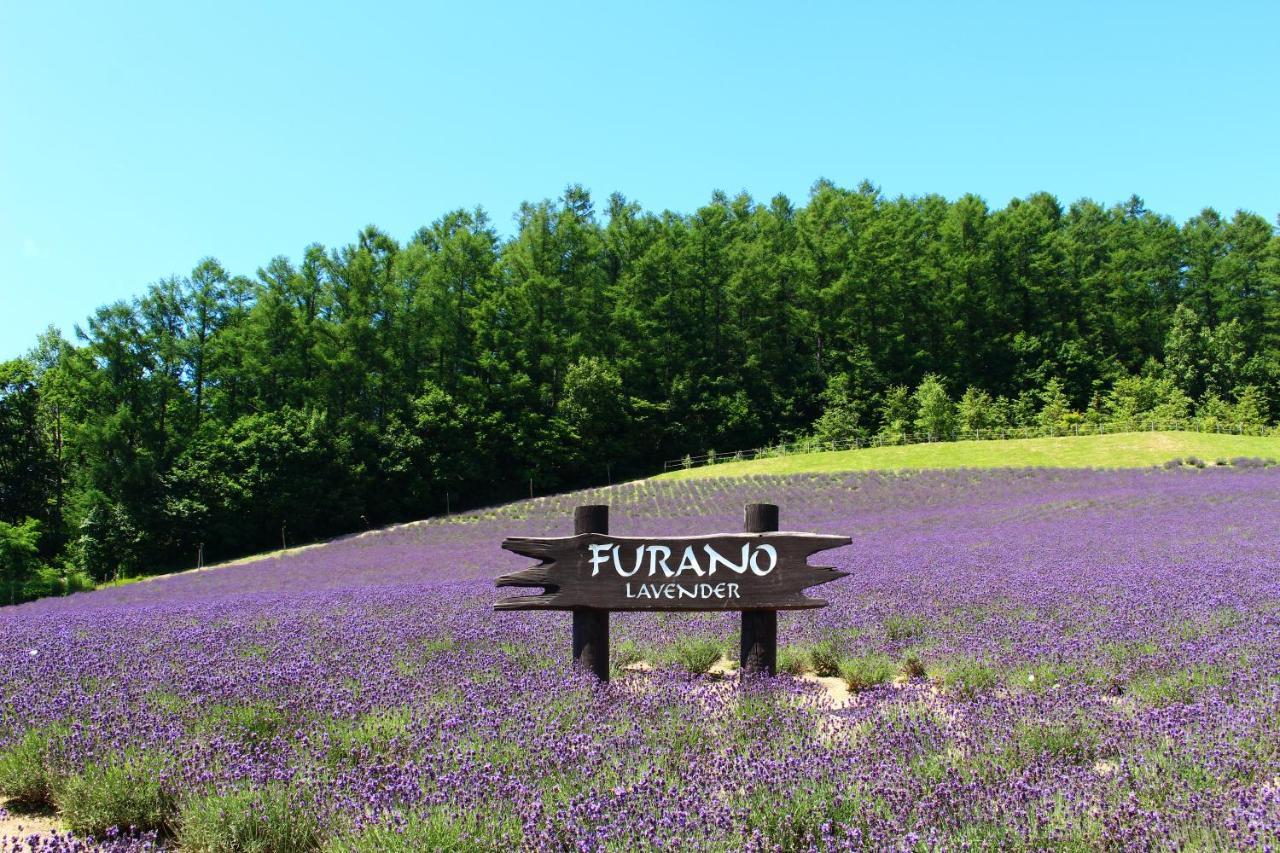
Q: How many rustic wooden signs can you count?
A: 1